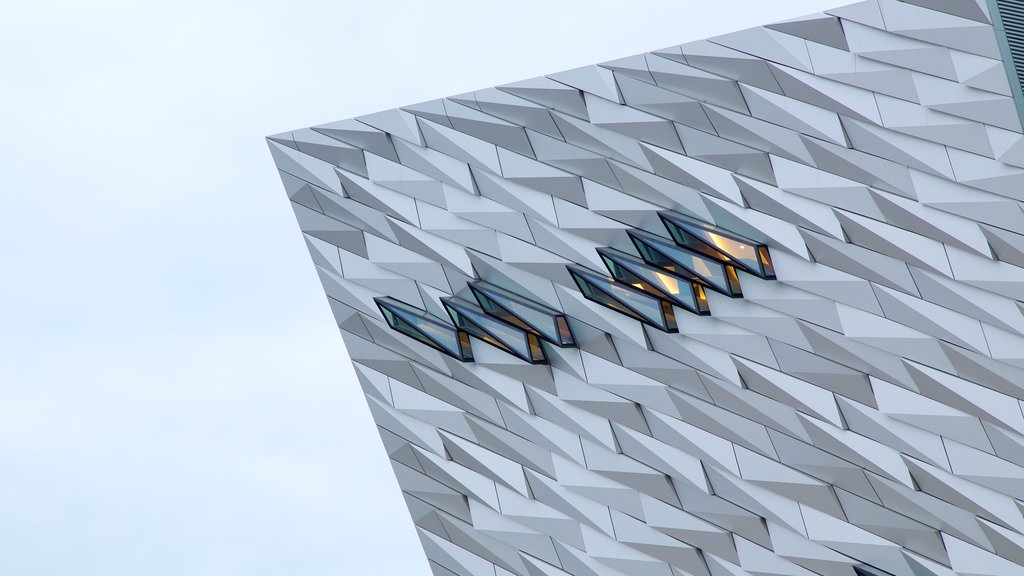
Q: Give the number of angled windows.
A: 7